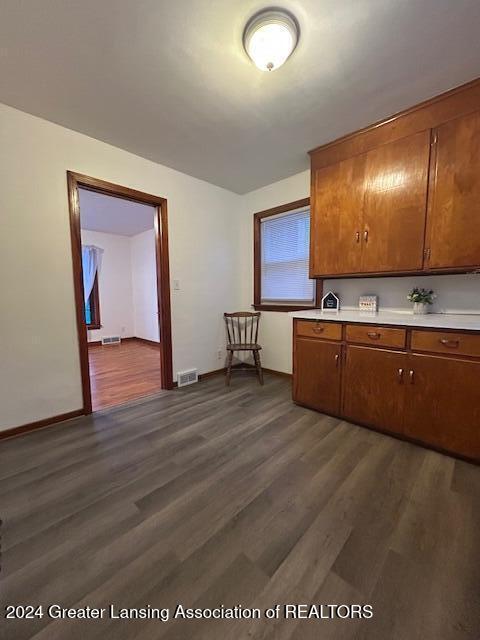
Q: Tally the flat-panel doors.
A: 6